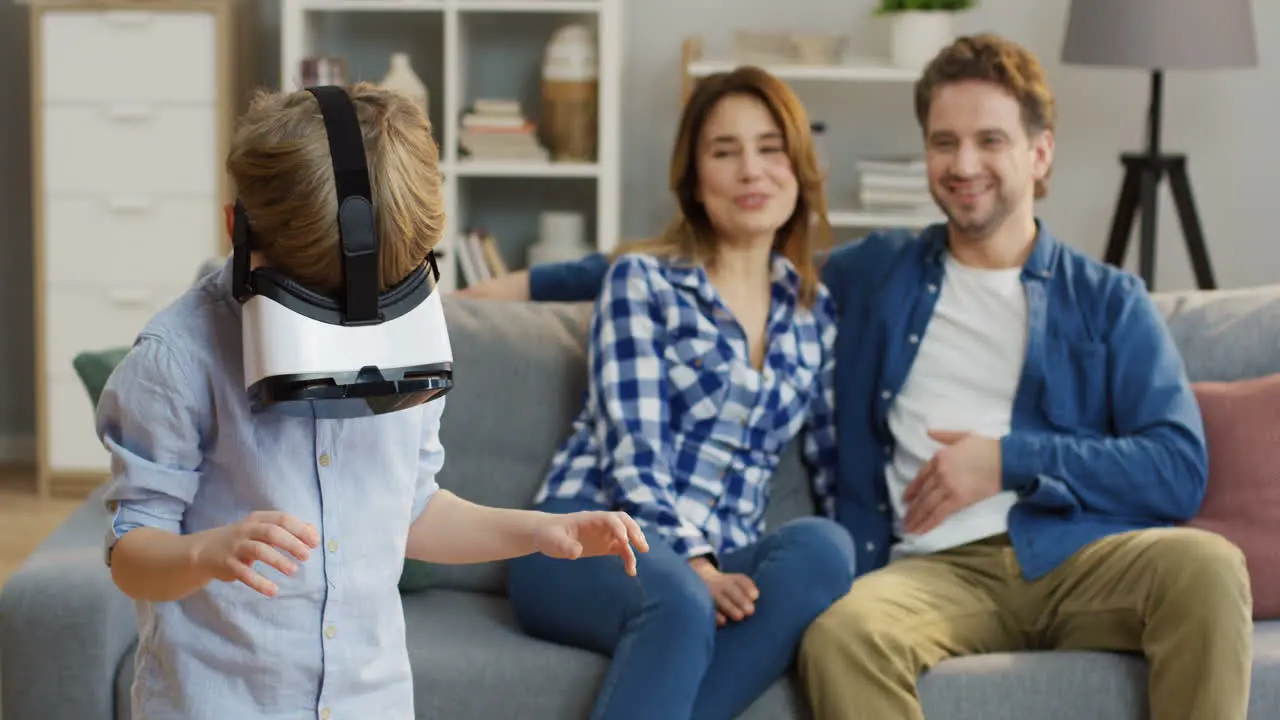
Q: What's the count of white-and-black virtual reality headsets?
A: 1